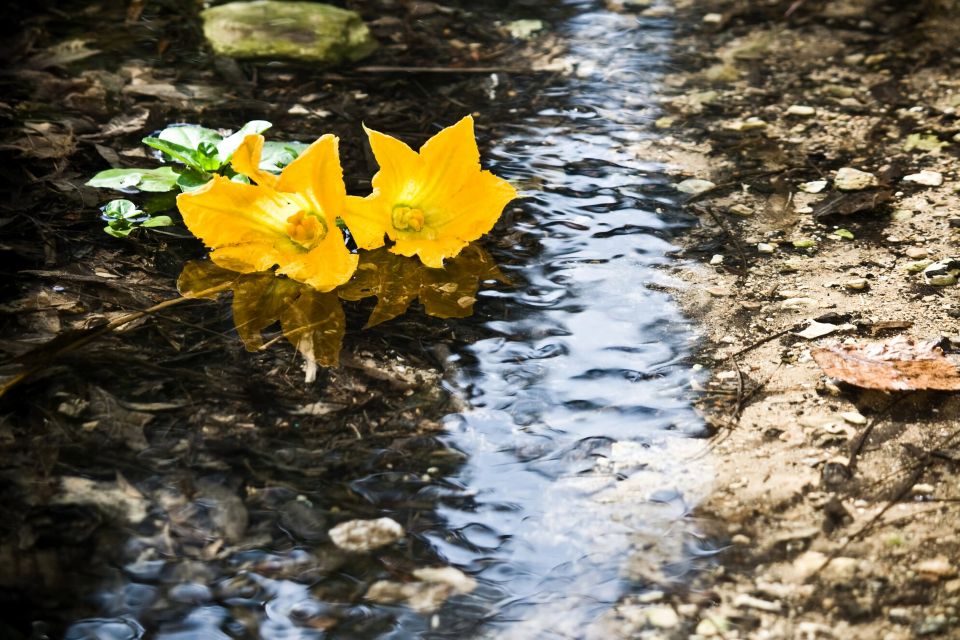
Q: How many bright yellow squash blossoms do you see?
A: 2